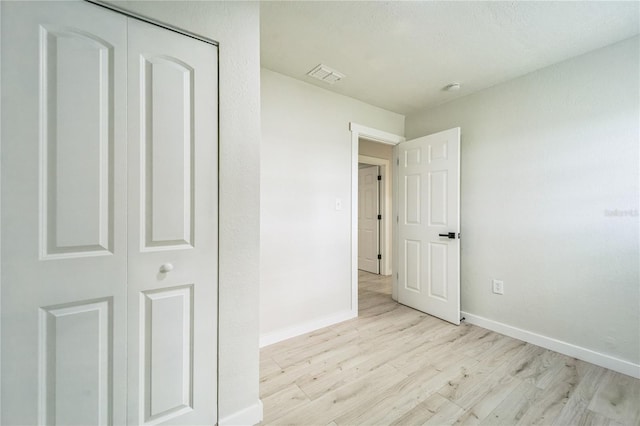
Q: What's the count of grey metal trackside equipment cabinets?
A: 0